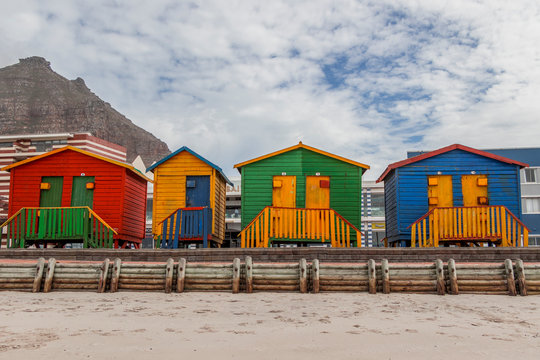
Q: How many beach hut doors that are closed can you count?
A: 7